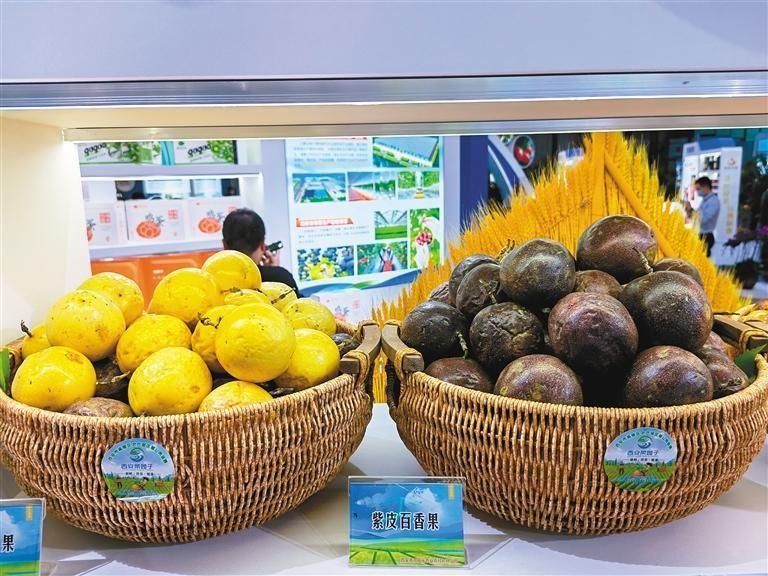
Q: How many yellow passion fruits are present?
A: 15